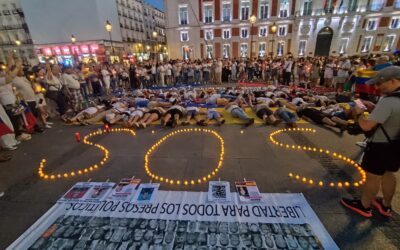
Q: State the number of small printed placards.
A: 6